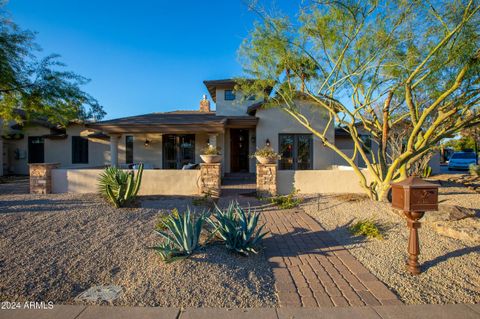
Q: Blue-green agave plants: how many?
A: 2